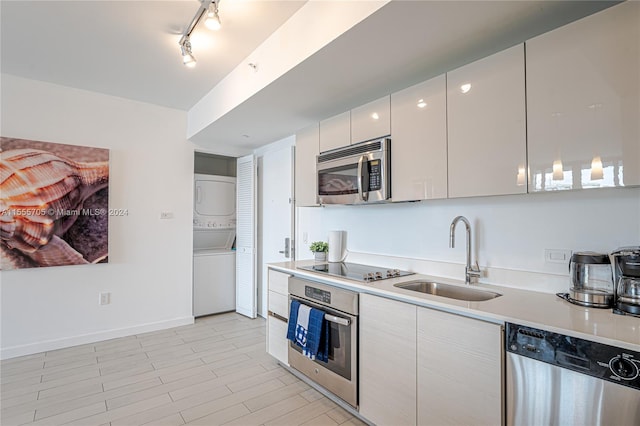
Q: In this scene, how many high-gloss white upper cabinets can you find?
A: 6